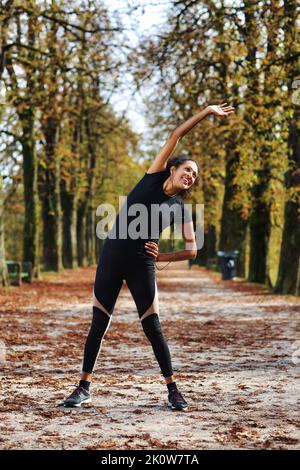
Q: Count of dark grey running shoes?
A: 2